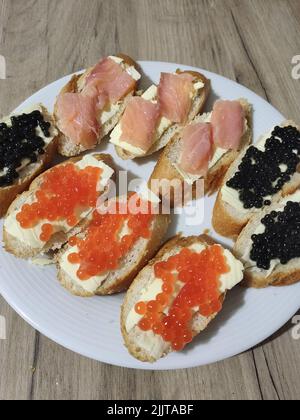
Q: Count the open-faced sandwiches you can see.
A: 9